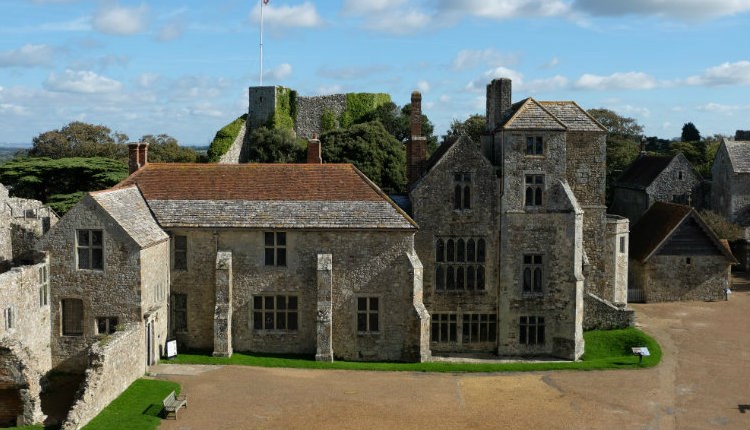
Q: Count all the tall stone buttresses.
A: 4